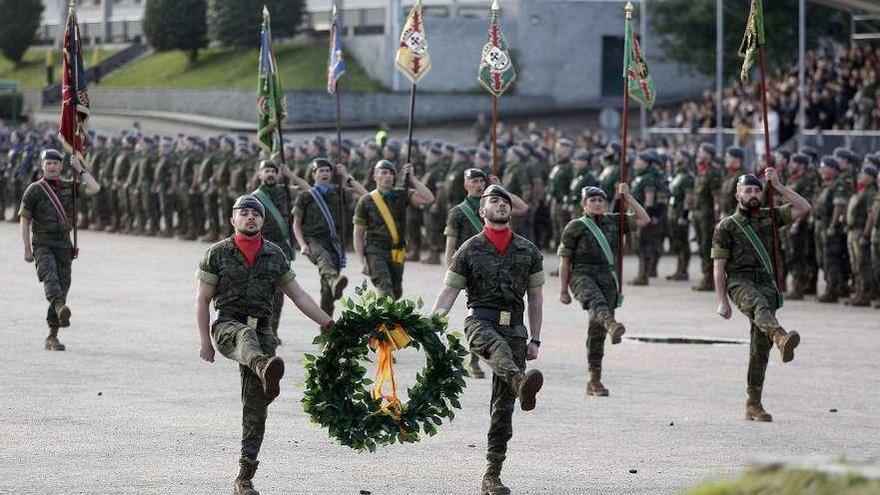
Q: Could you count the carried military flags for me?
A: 7